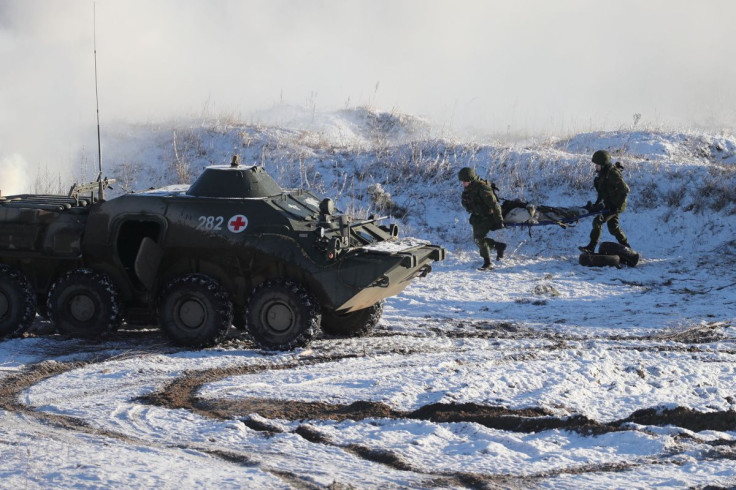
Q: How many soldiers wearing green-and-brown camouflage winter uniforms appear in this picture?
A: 2